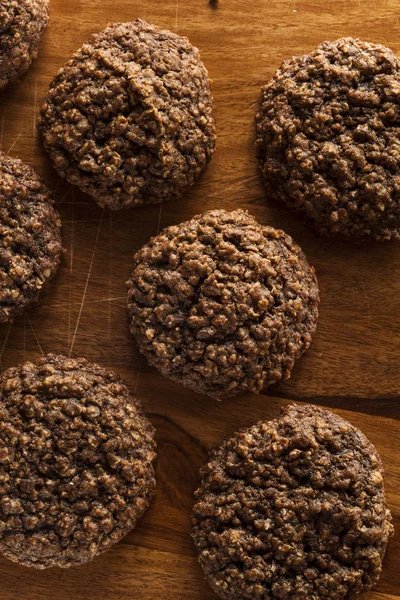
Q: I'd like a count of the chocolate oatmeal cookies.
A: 7